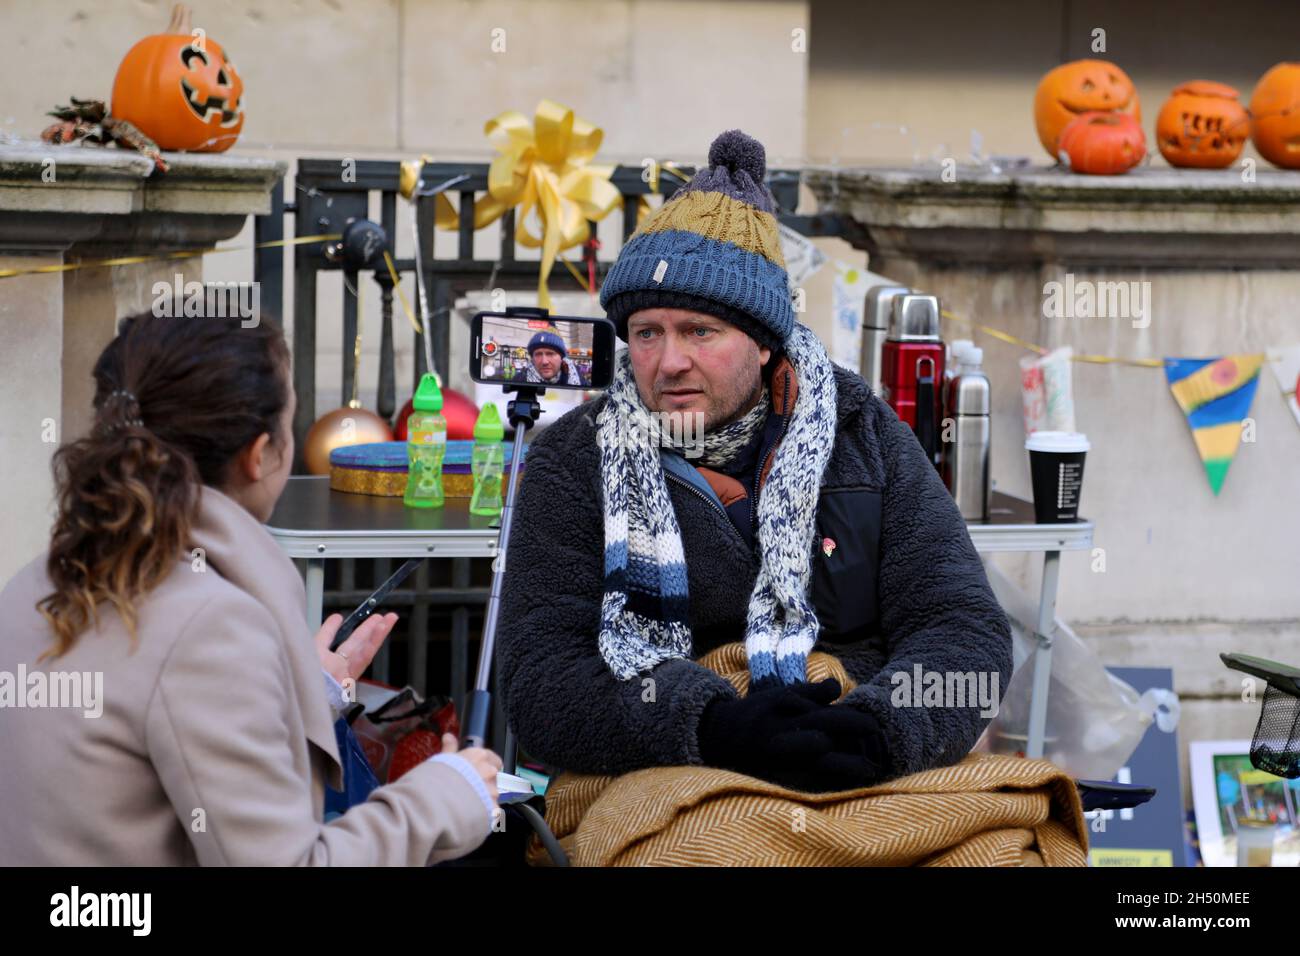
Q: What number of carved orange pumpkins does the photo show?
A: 5